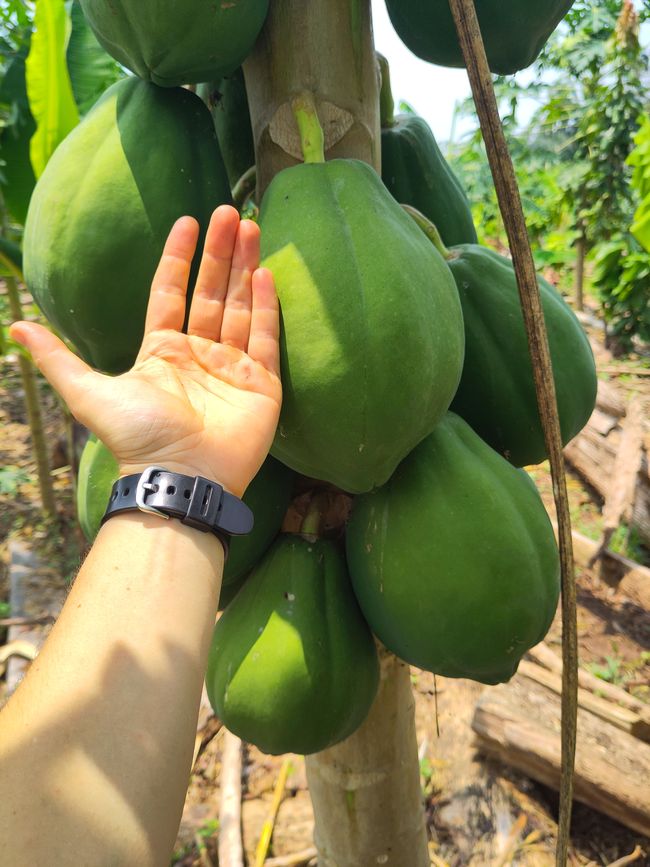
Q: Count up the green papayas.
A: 10